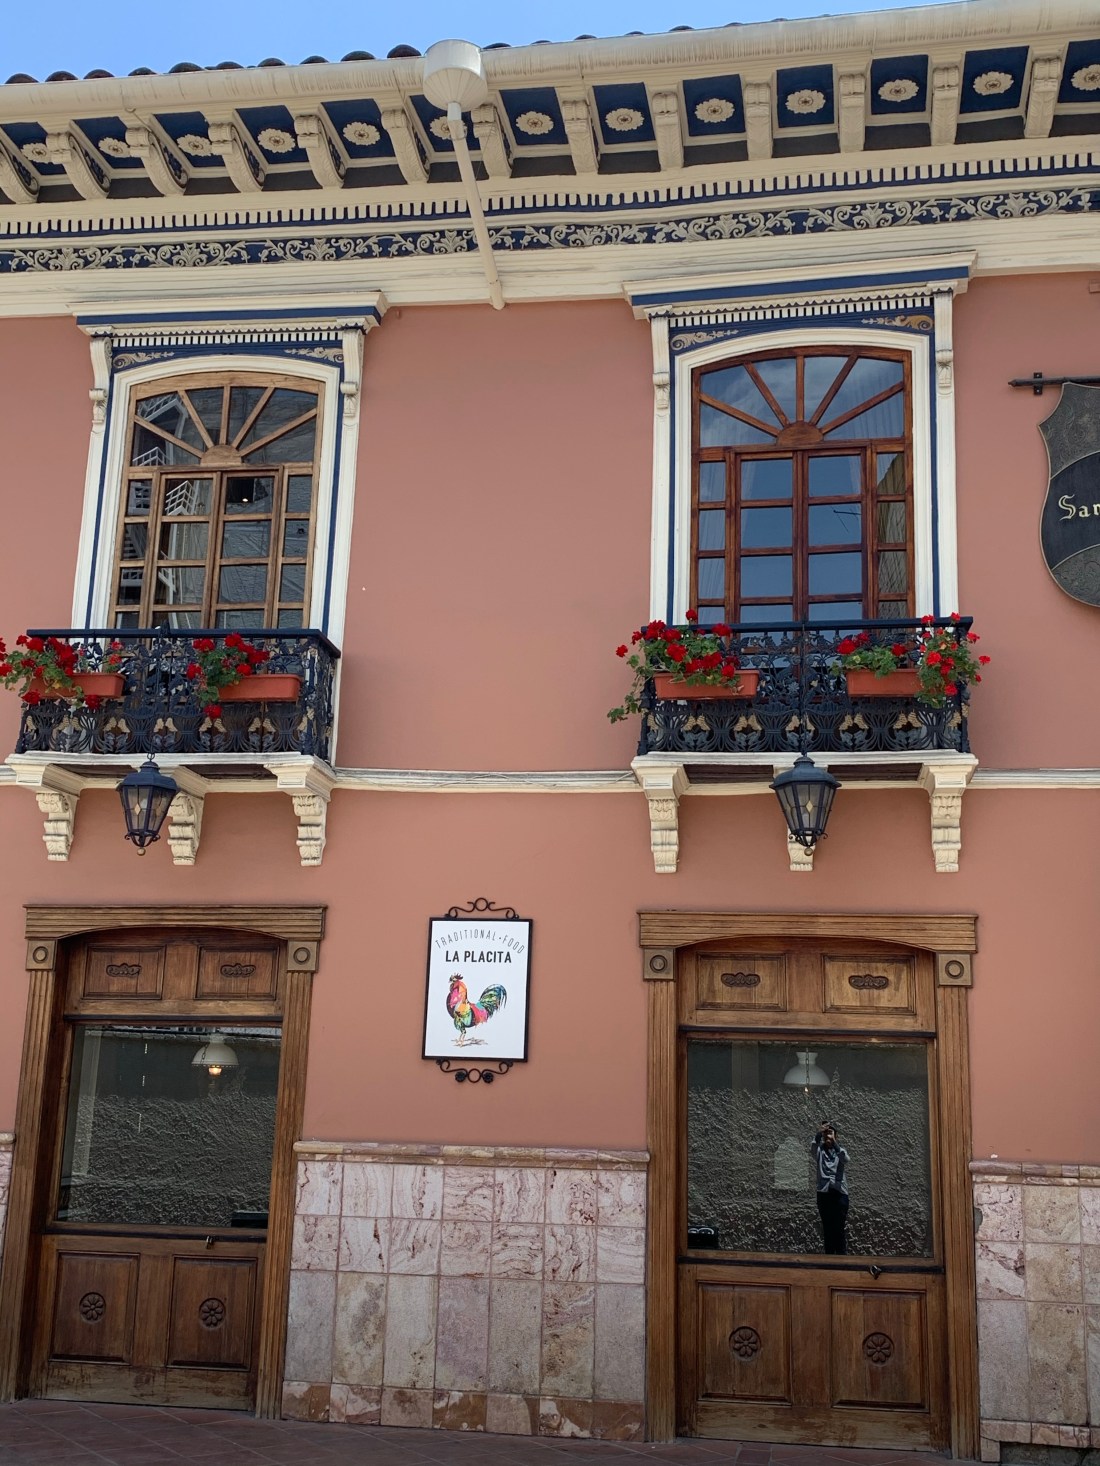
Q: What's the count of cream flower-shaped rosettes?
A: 13